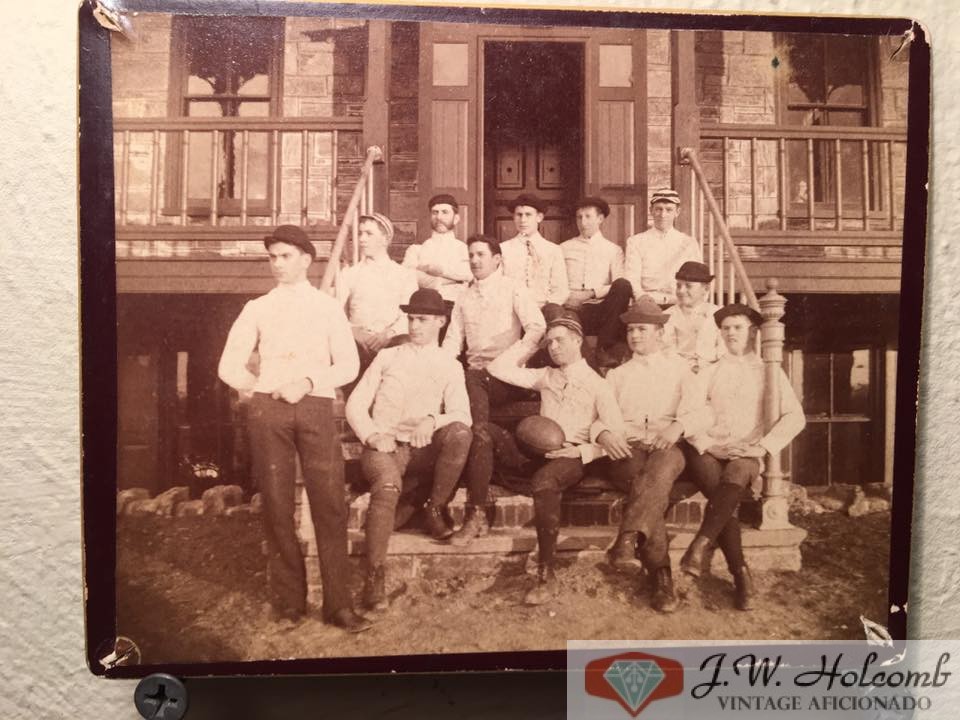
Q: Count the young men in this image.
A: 12